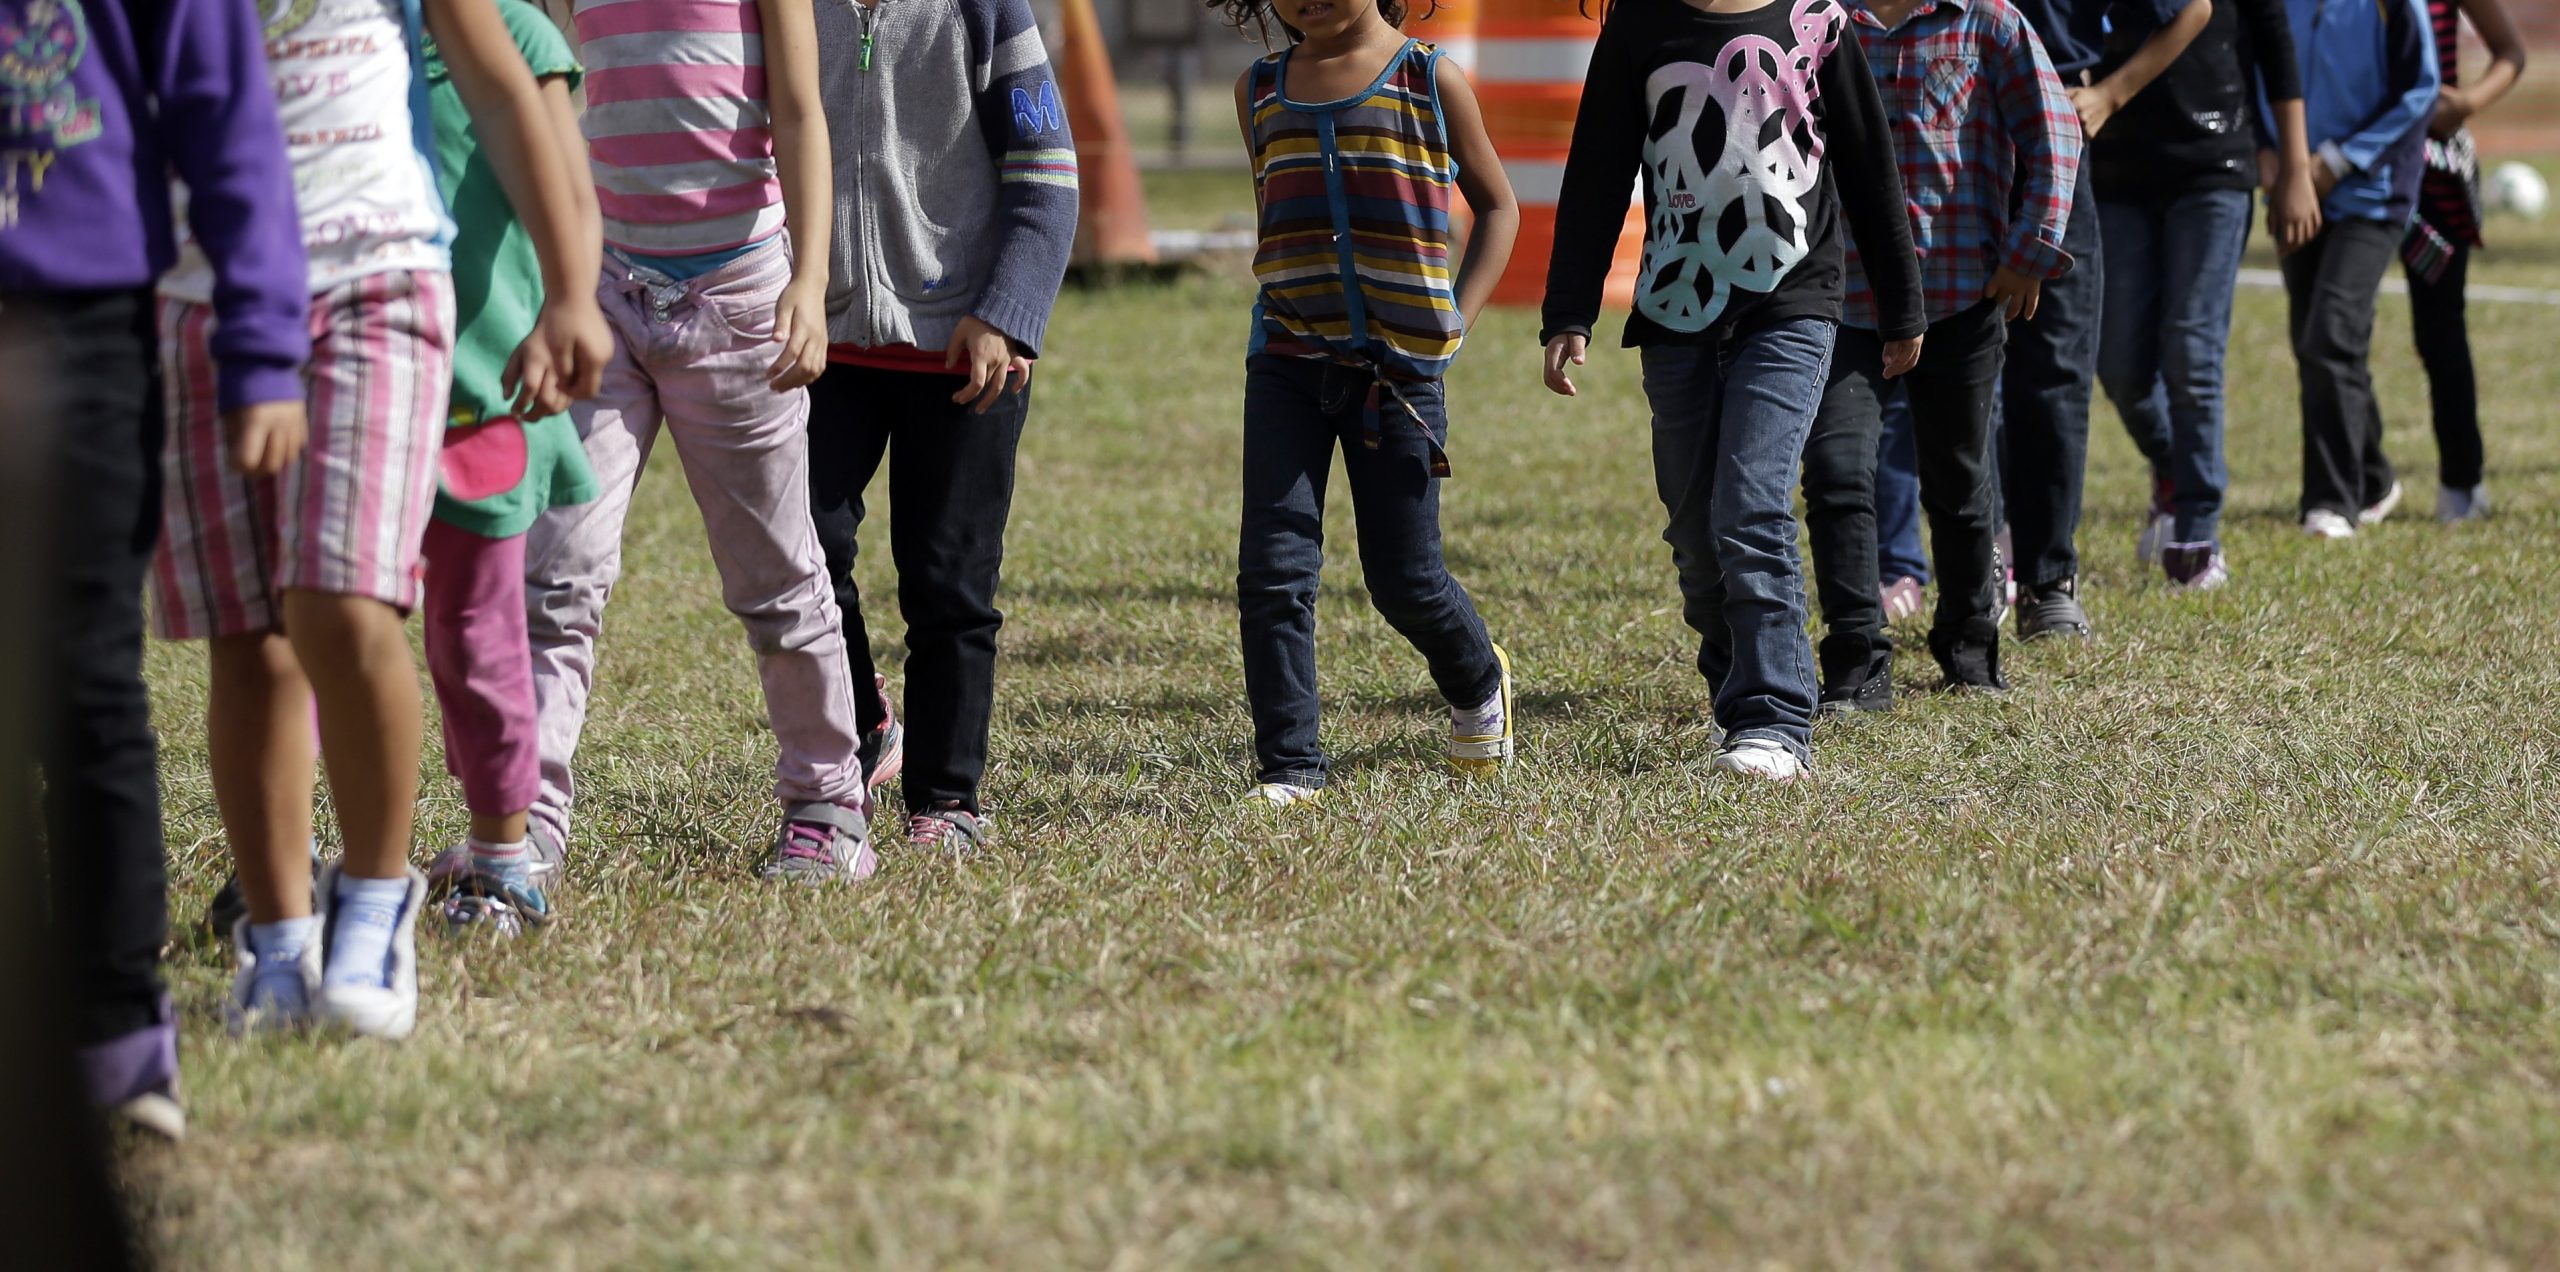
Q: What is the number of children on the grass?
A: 13